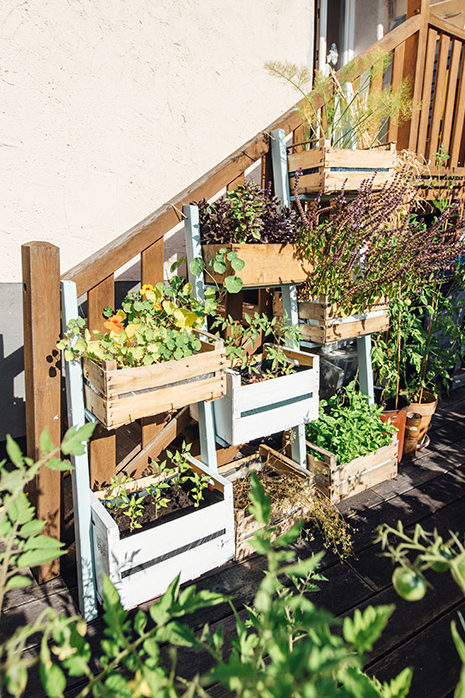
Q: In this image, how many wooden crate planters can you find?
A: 8